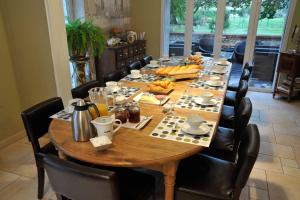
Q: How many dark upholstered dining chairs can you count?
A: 11